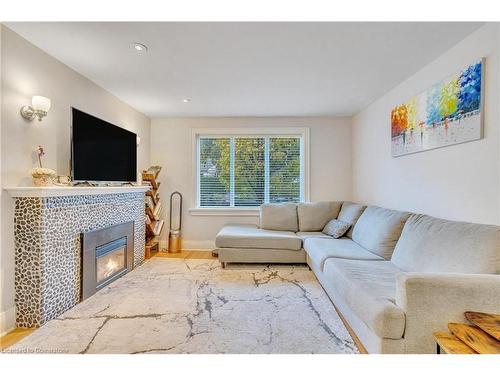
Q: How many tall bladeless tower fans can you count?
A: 1